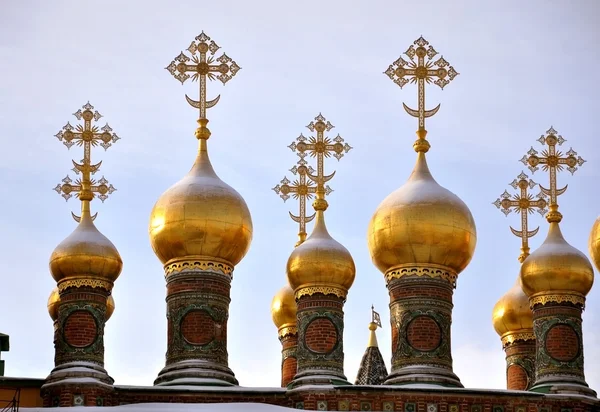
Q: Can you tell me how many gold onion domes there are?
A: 9